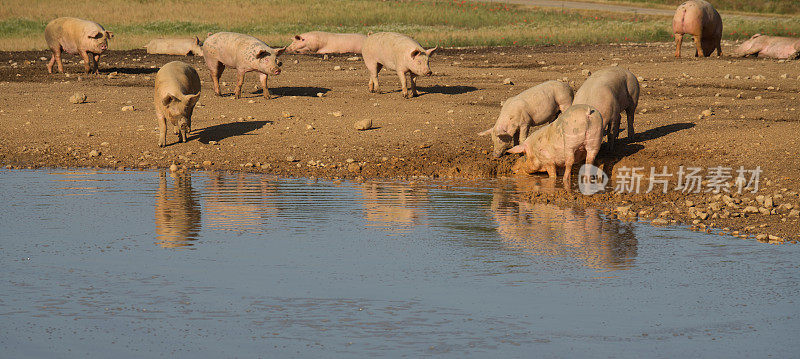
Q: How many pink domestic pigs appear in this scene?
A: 11